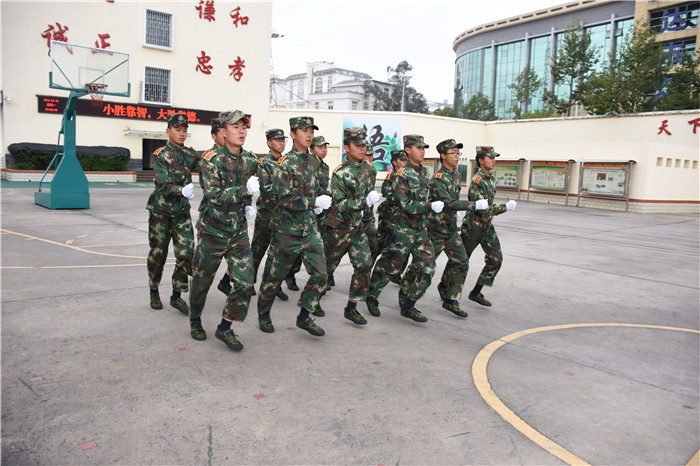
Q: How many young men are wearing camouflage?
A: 12